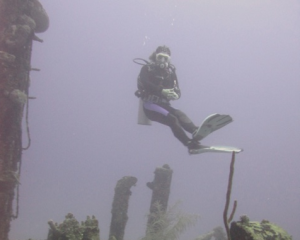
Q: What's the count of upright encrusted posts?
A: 3